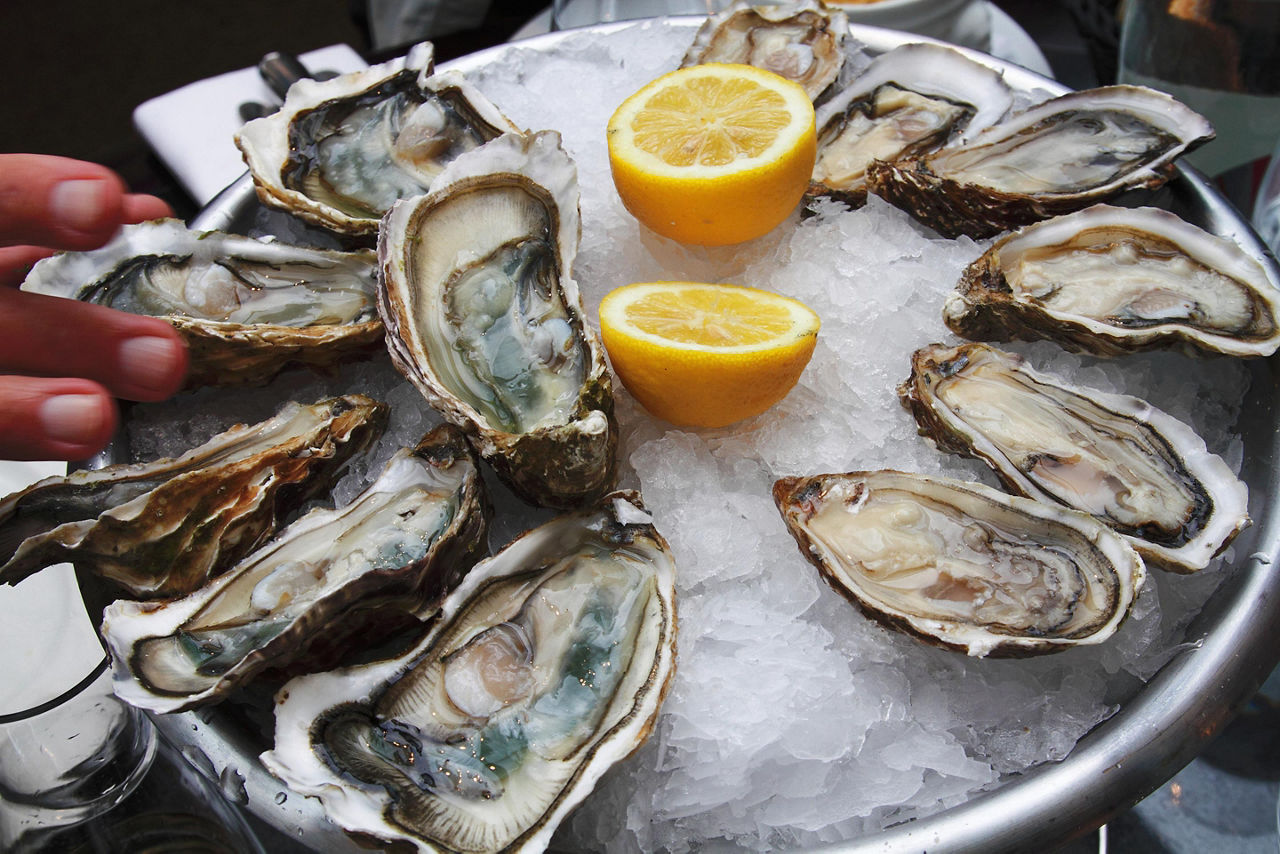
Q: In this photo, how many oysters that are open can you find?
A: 12